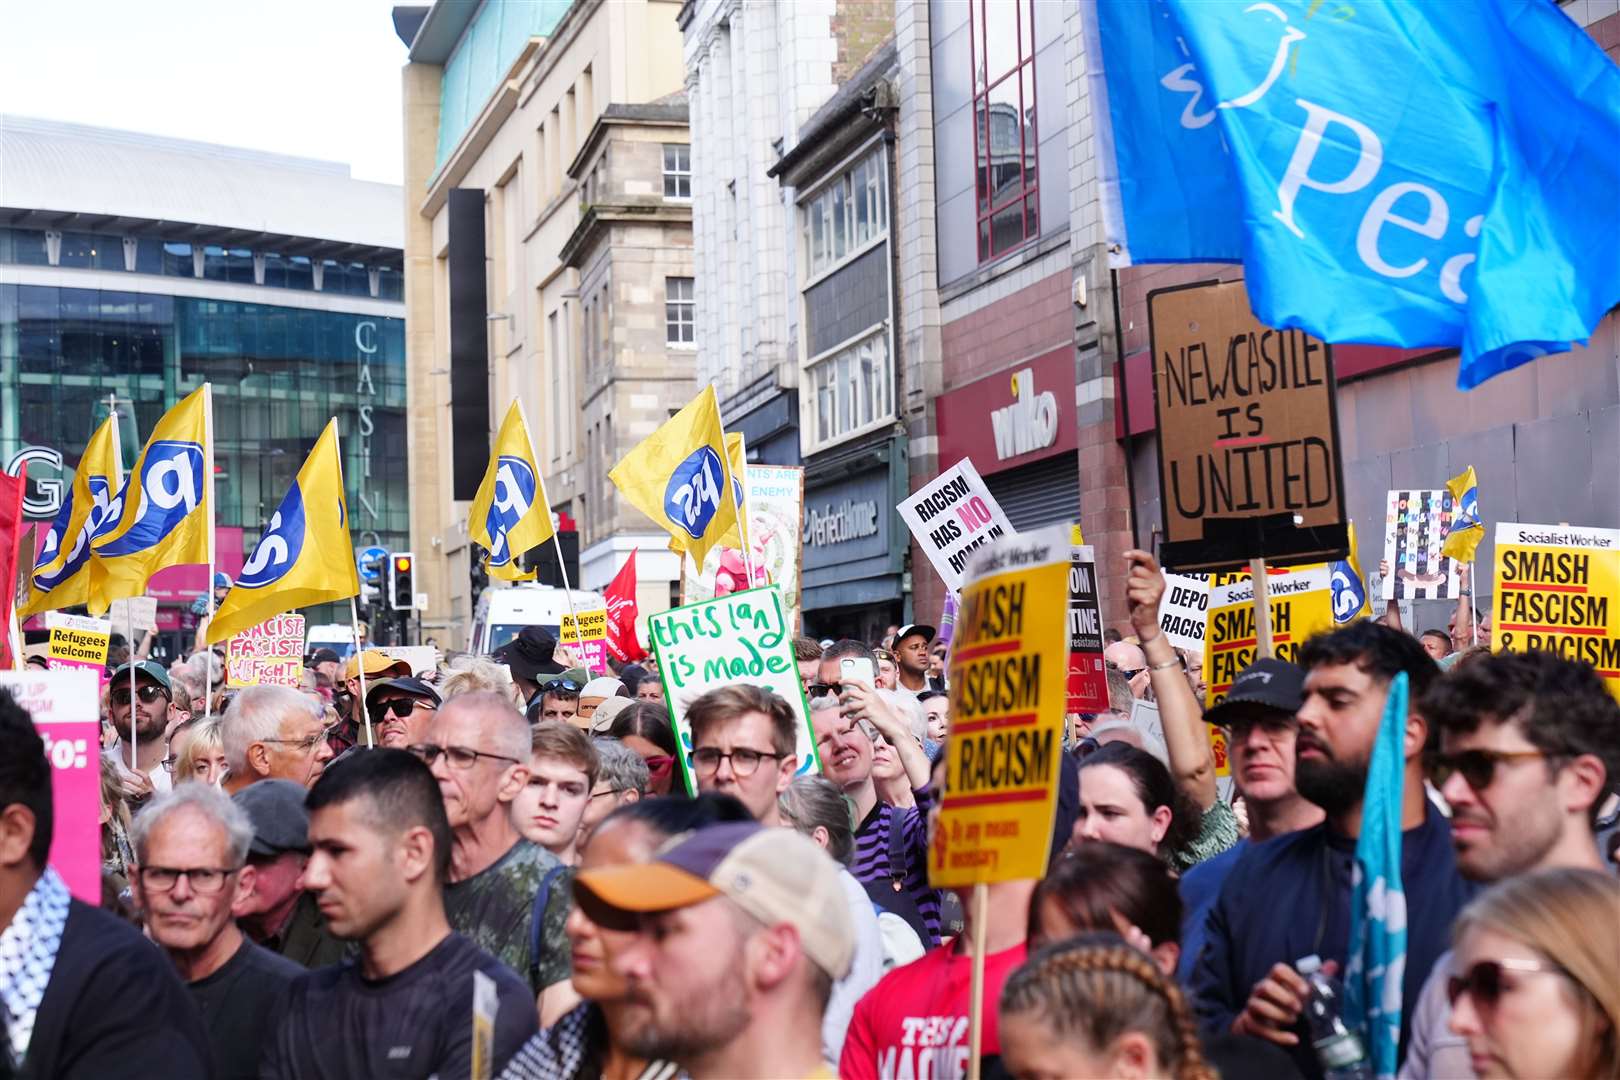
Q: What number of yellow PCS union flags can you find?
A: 8